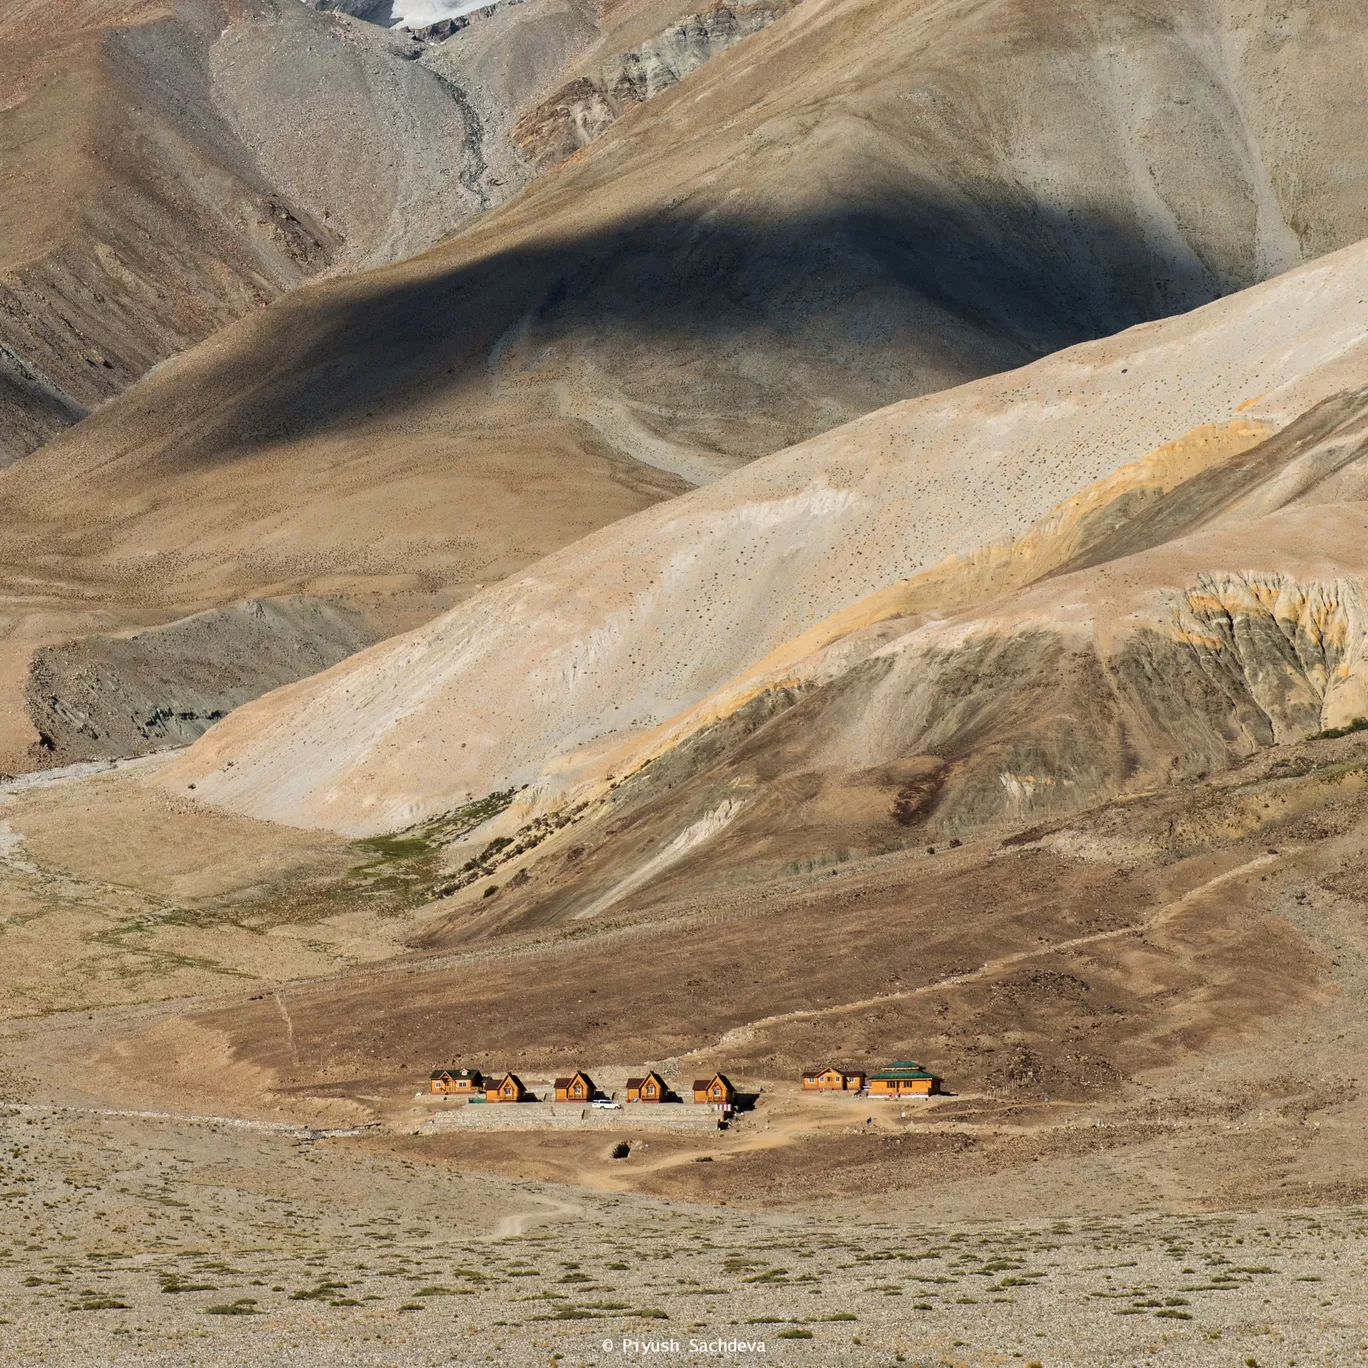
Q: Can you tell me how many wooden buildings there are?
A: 7